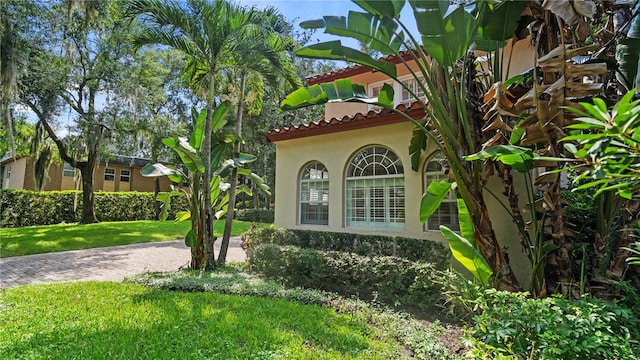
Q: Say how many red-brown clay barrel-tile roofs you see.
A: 2